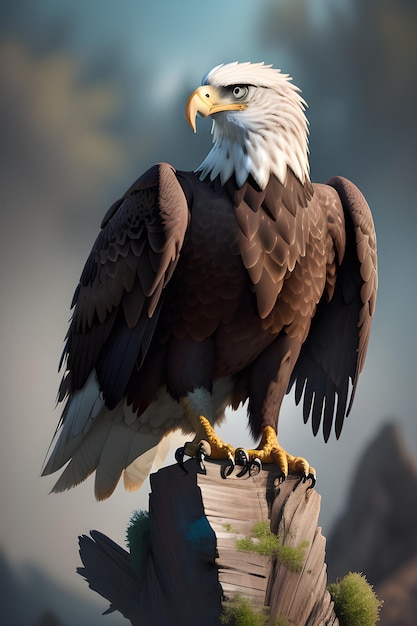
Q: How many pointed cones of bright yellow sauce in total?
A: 0